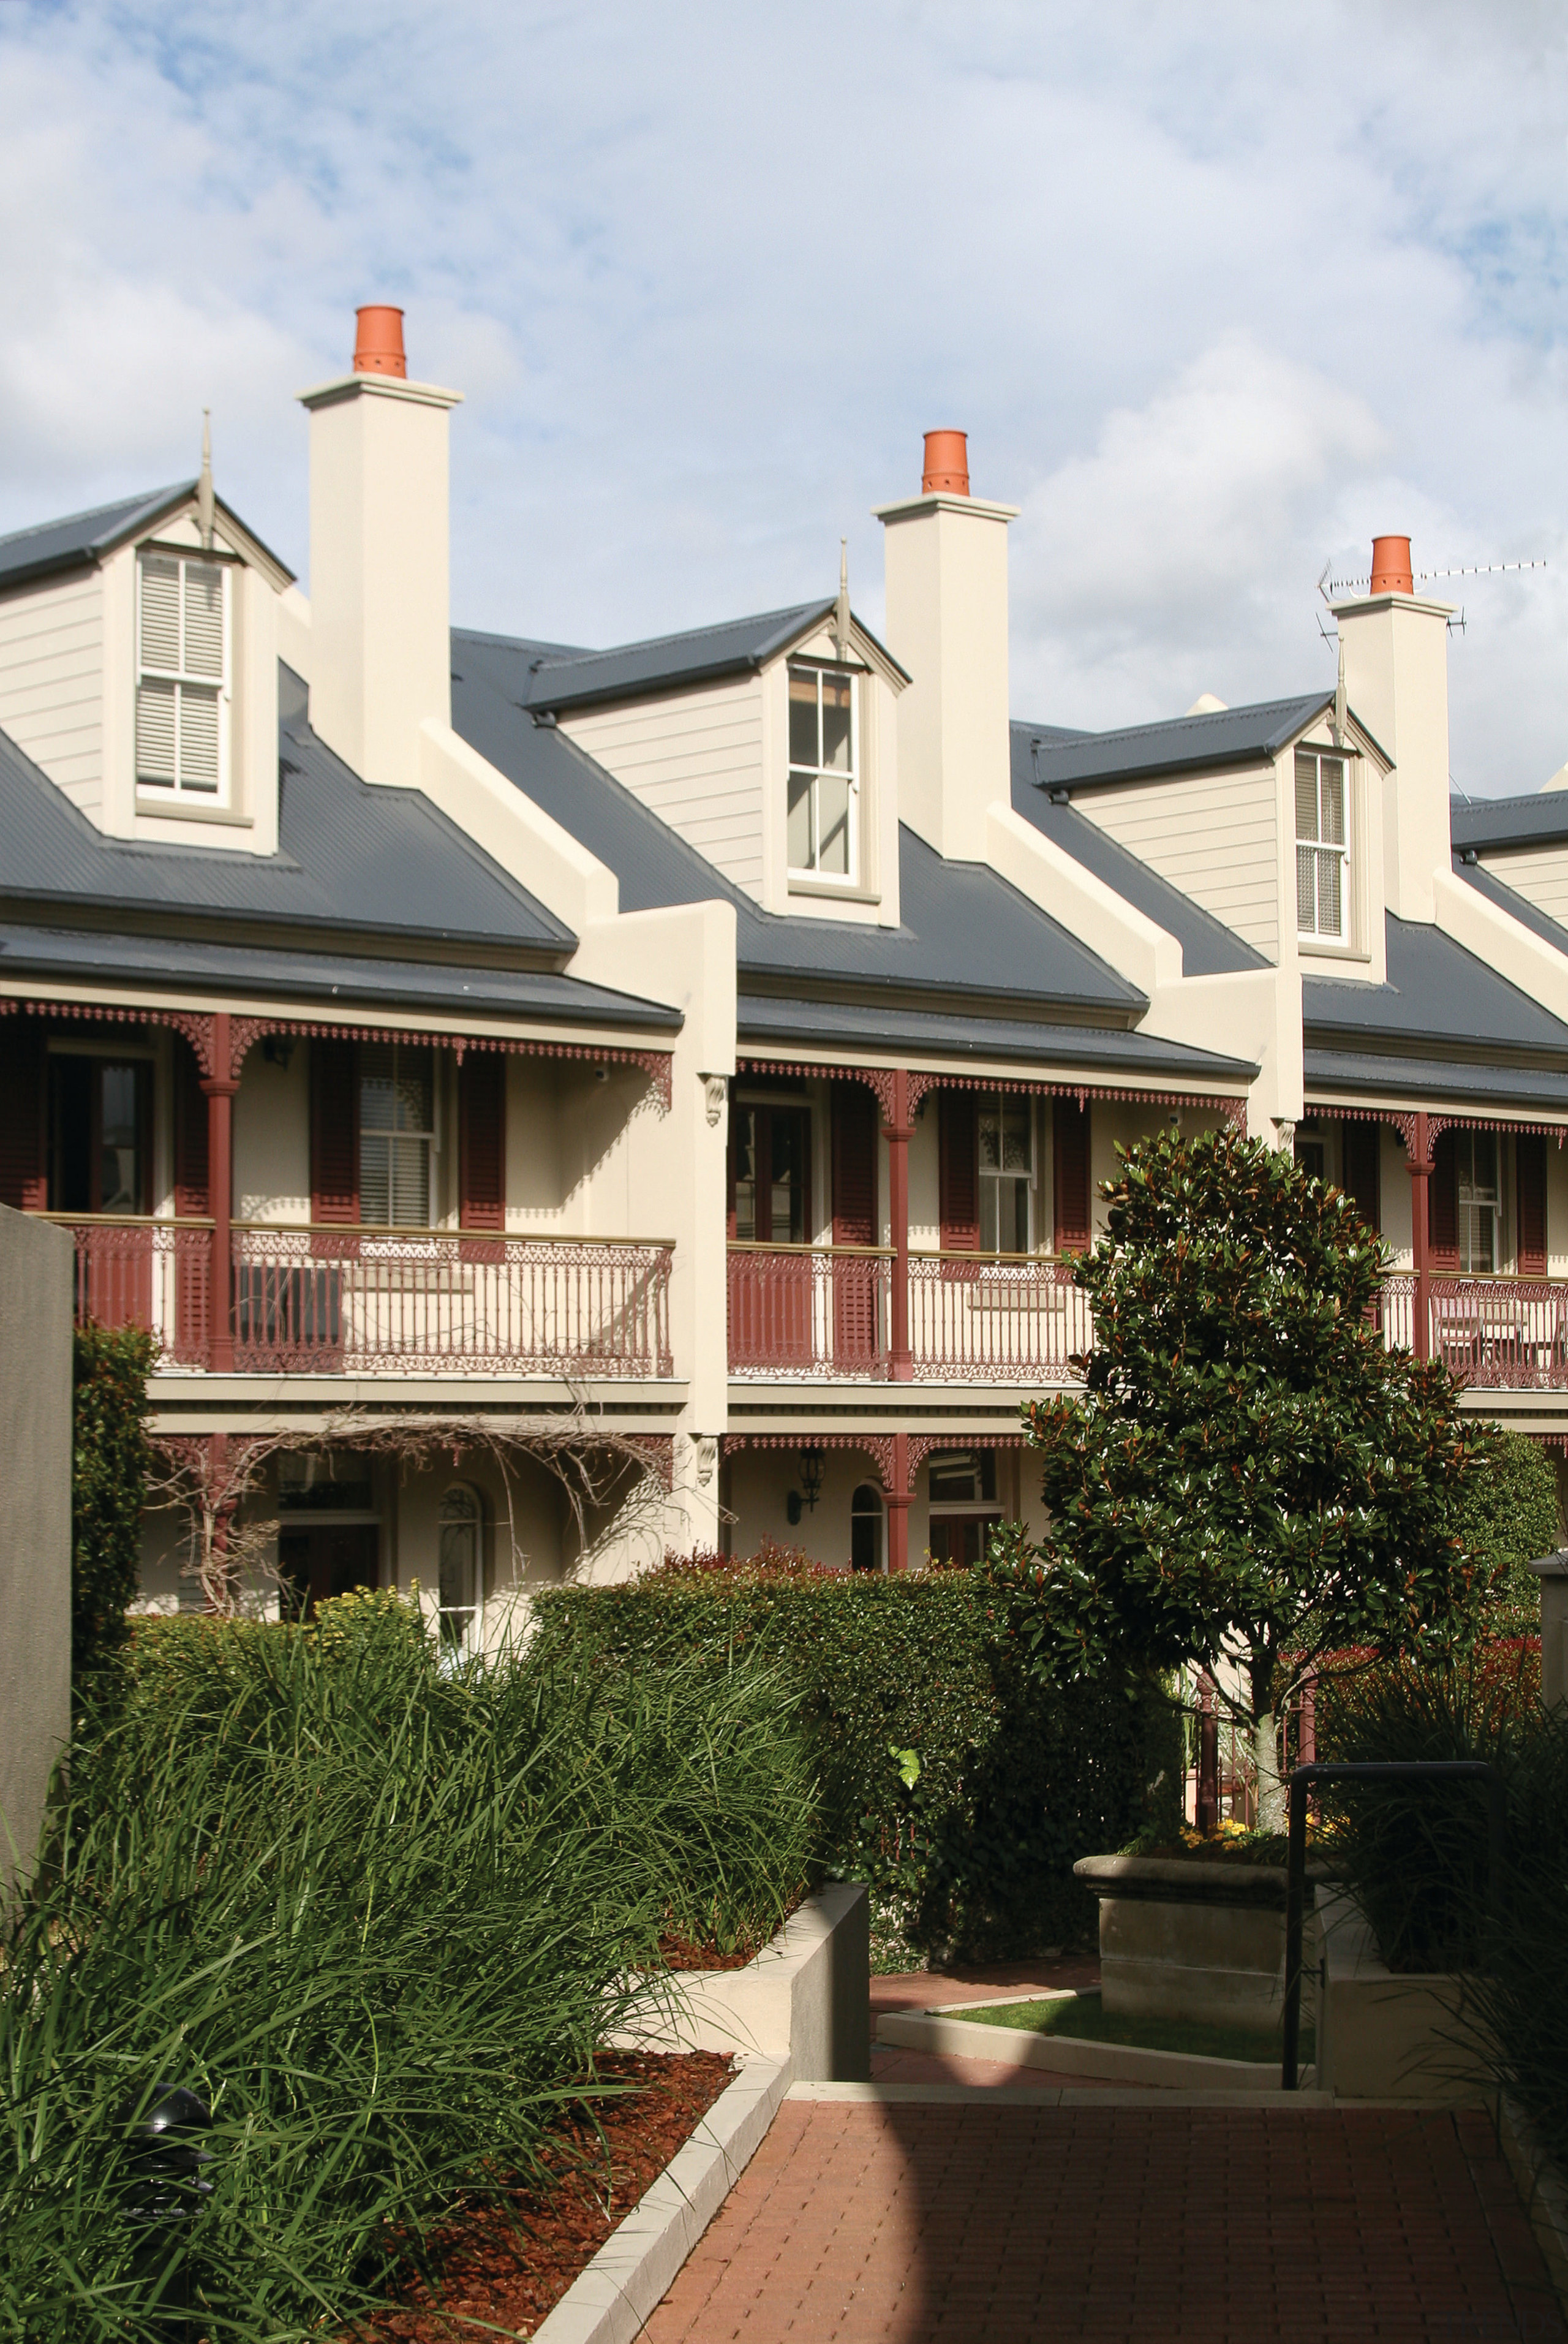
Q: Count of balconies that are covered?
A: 3